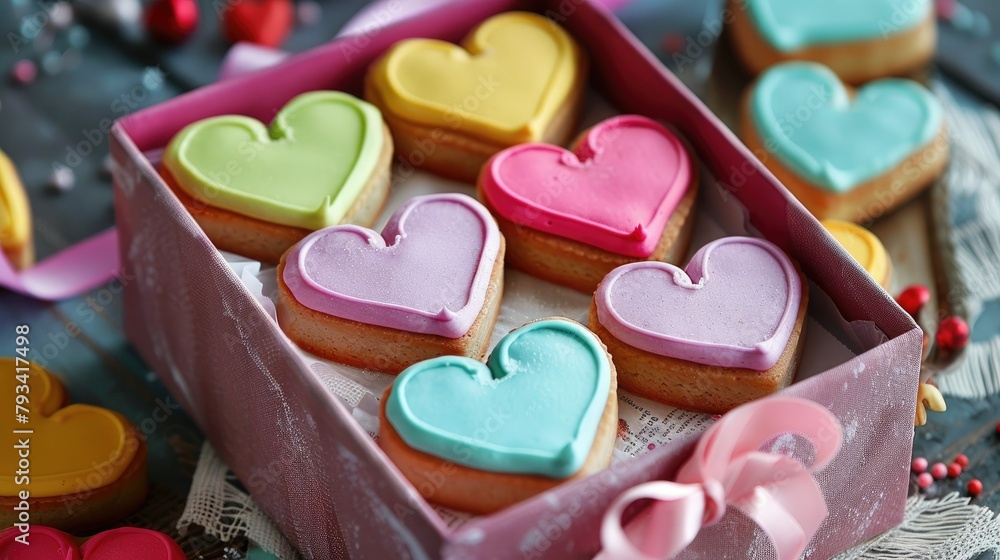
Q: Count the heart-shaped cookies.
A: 12